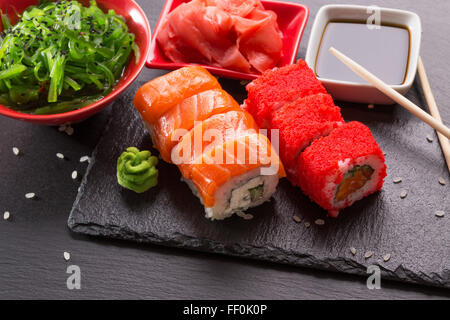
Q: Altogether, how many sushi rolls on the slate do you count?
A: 7